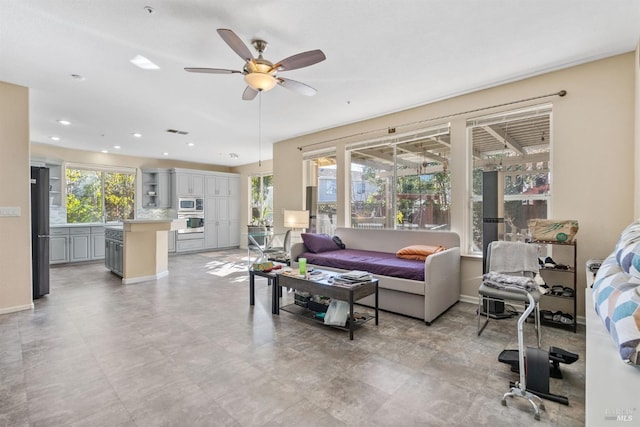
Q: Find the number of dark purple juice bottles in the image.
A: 0